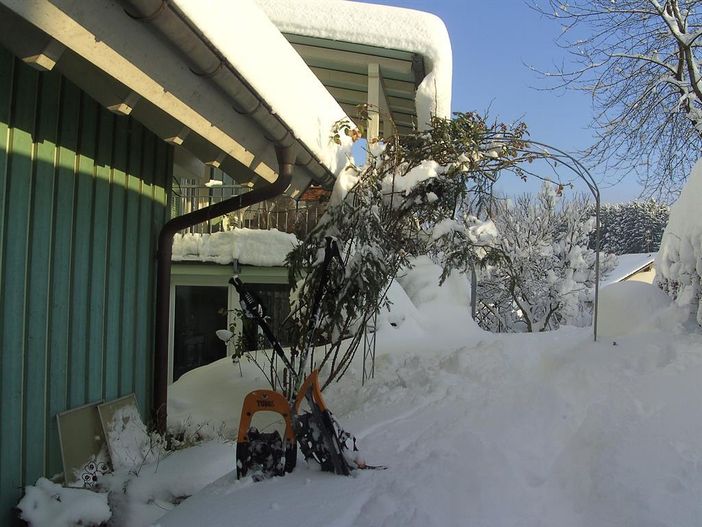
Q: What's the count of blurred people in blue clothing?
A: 0